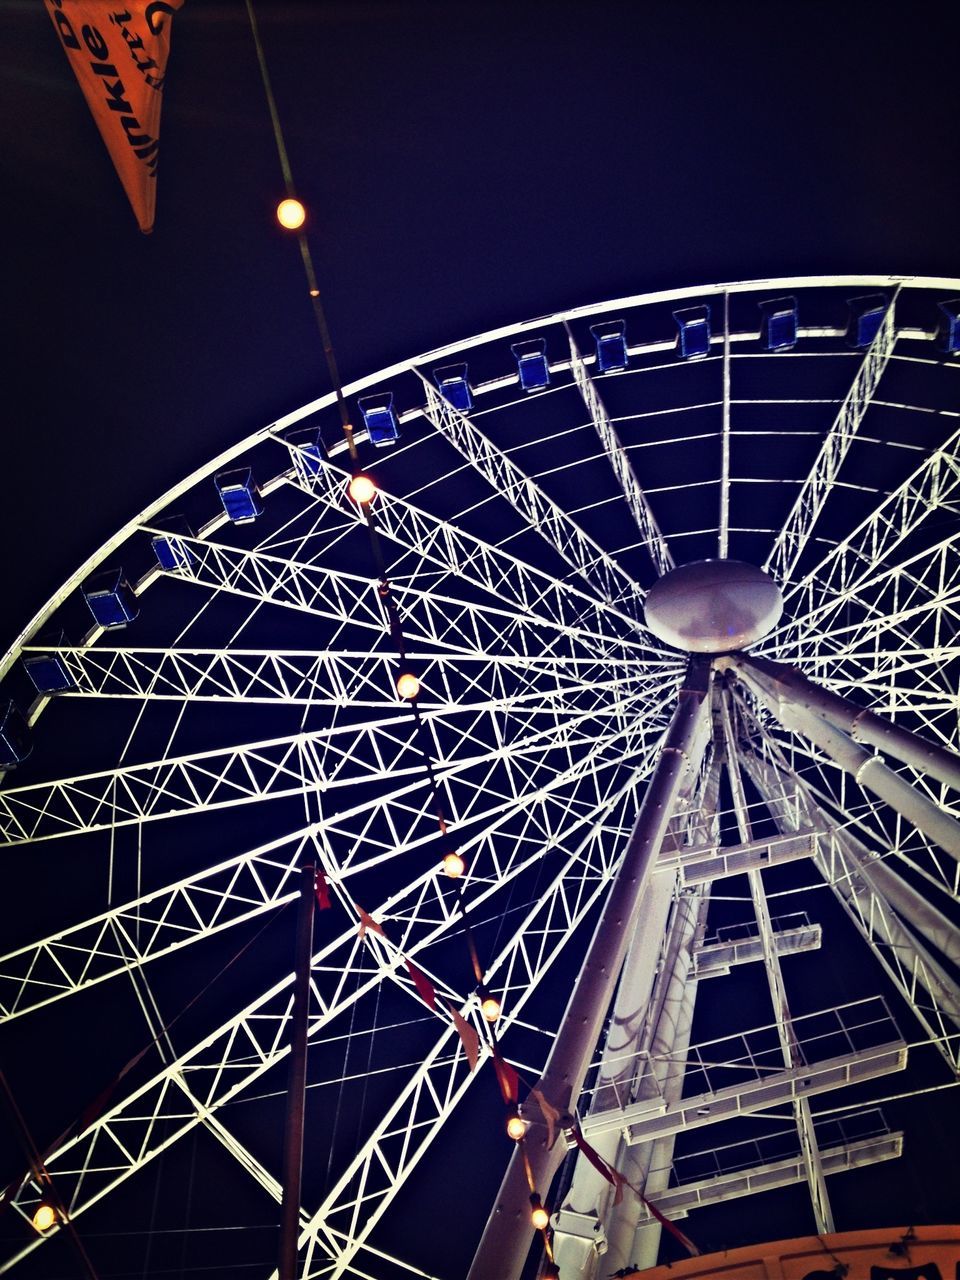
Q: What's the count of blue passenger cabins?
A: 14